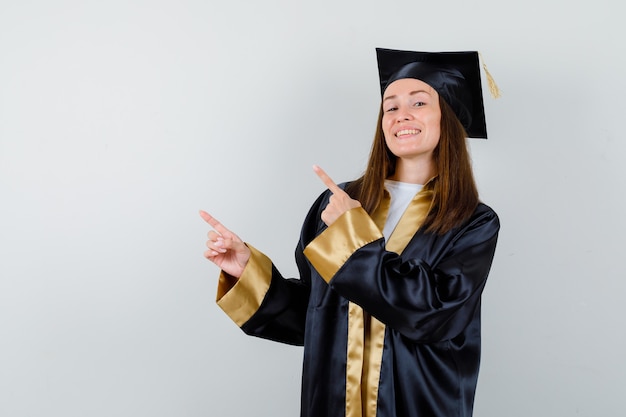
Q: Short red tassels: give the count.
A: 0